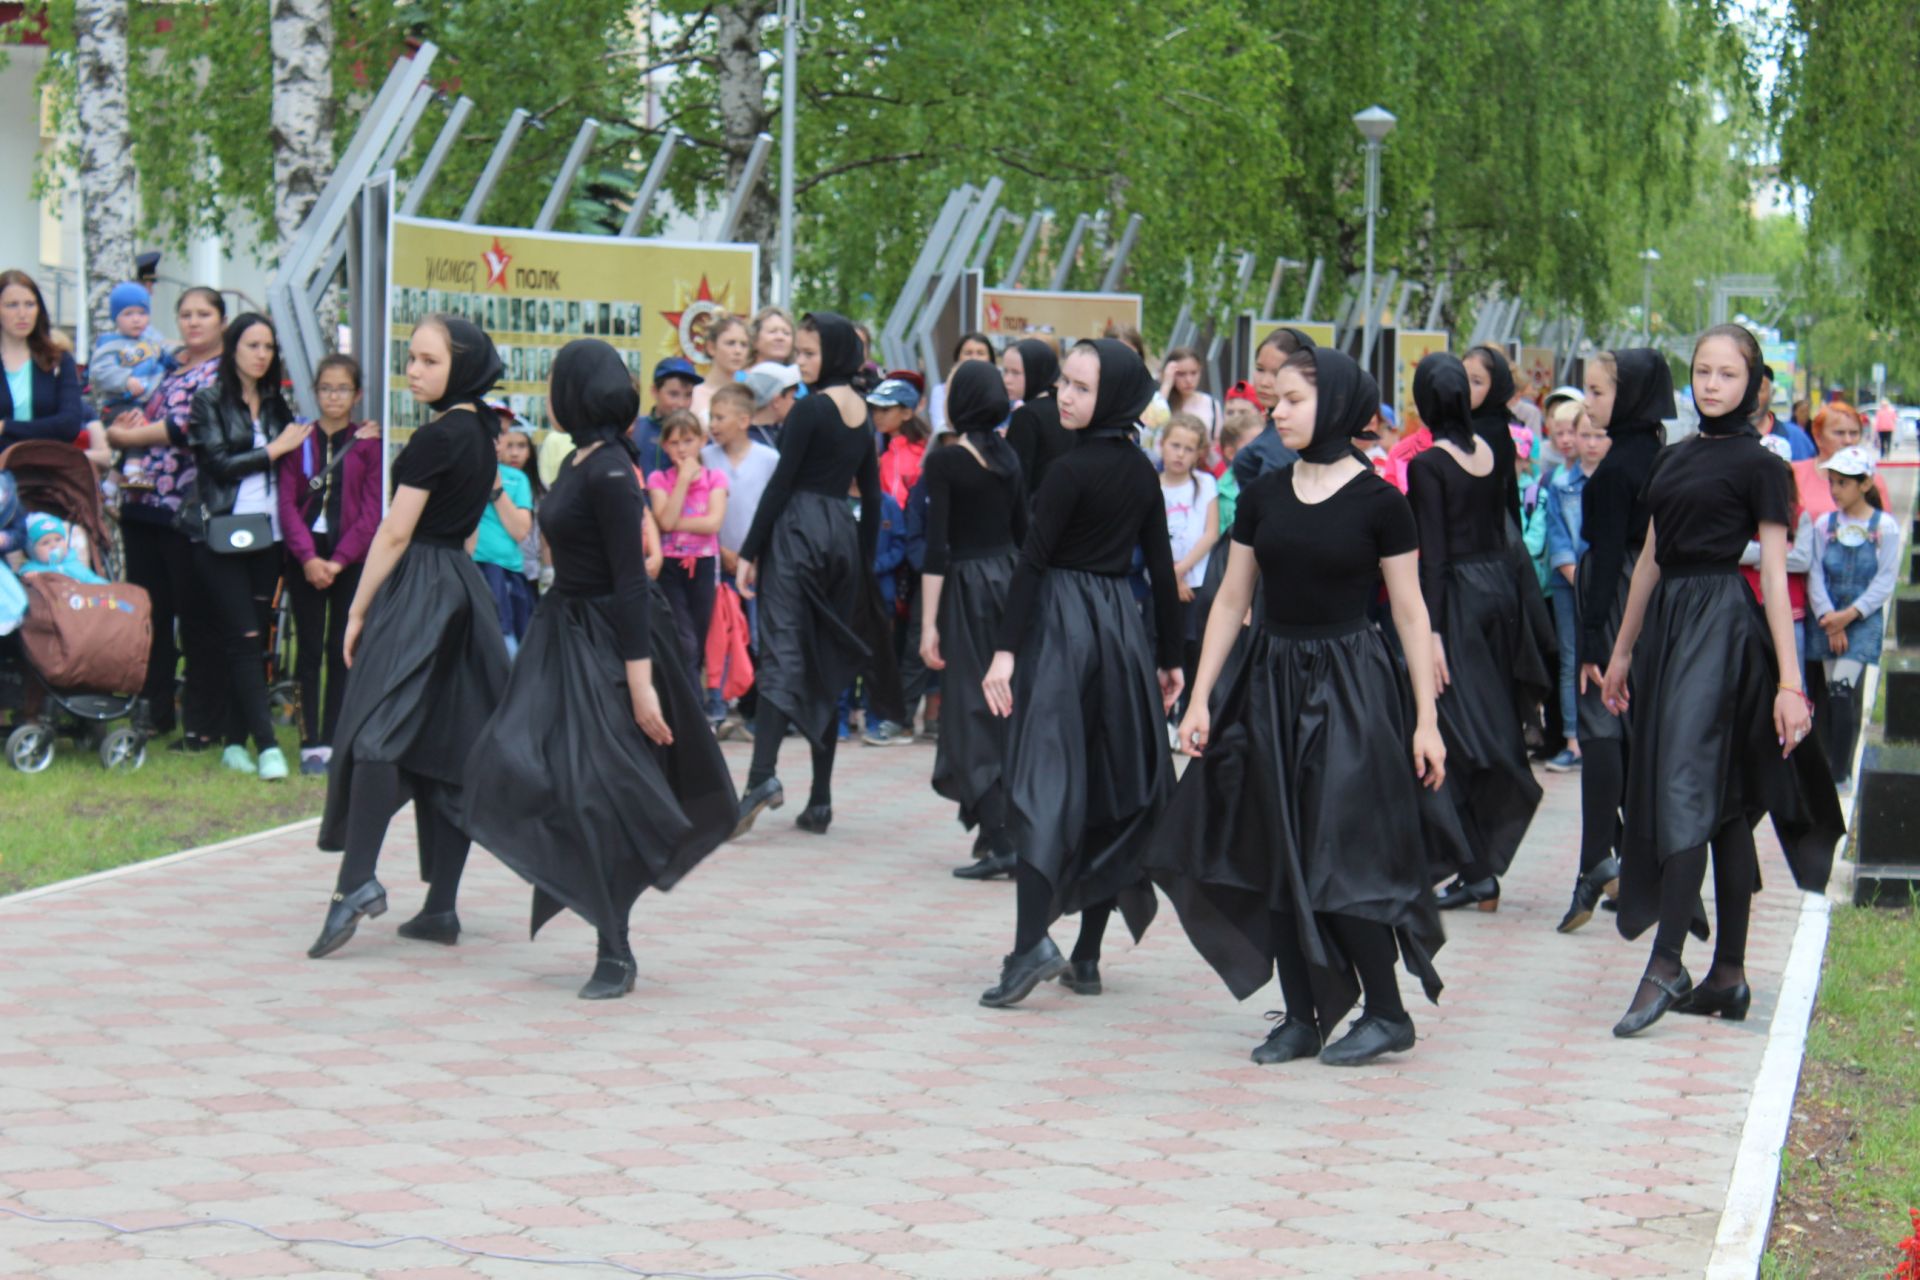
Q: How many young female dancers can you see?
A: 12